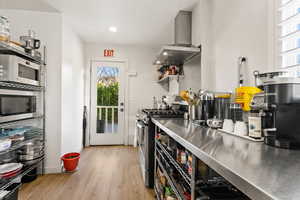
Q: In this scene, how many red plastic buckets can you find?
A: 1